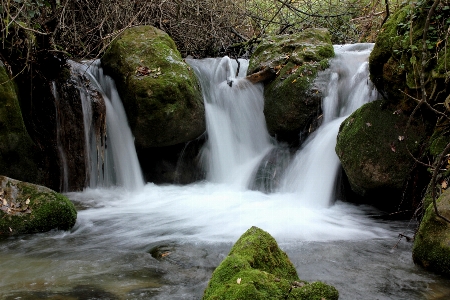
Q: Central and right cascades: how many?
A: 2